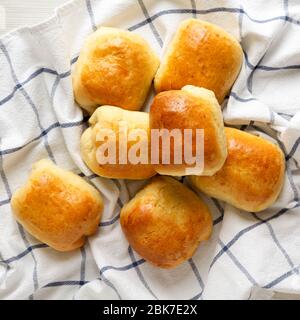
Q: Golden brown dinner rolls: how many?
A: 7